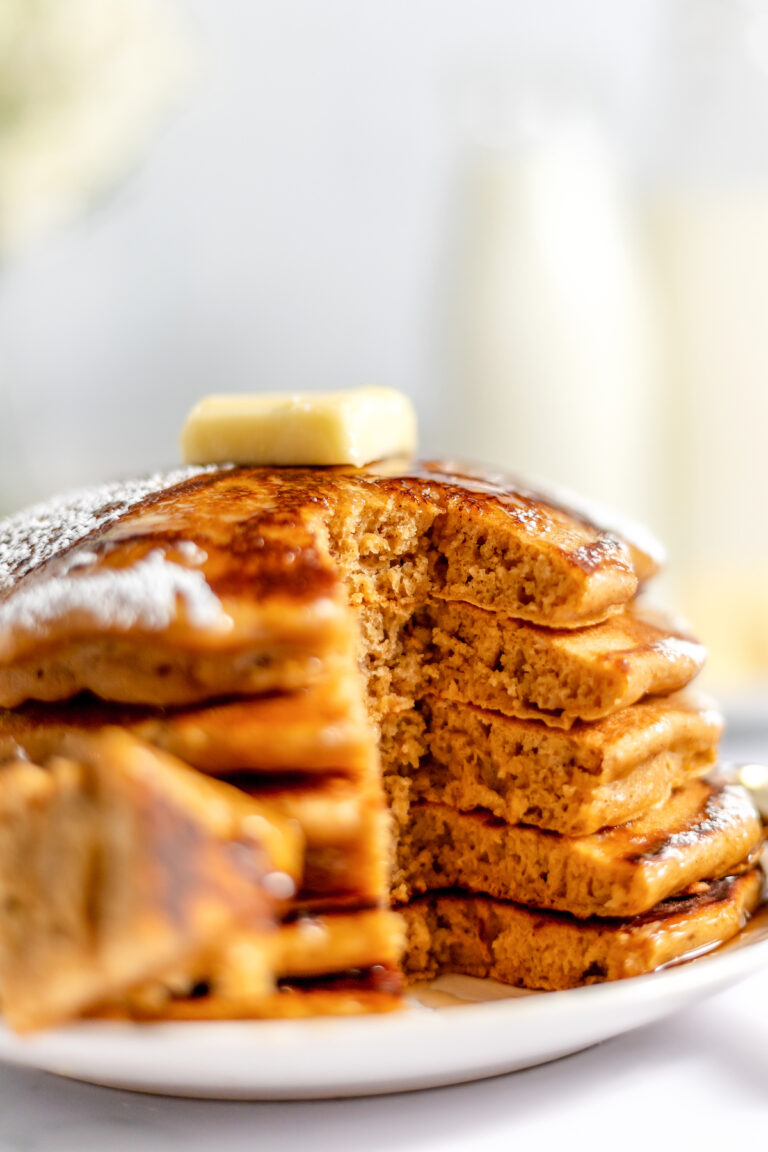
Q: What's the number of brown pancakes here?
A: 5